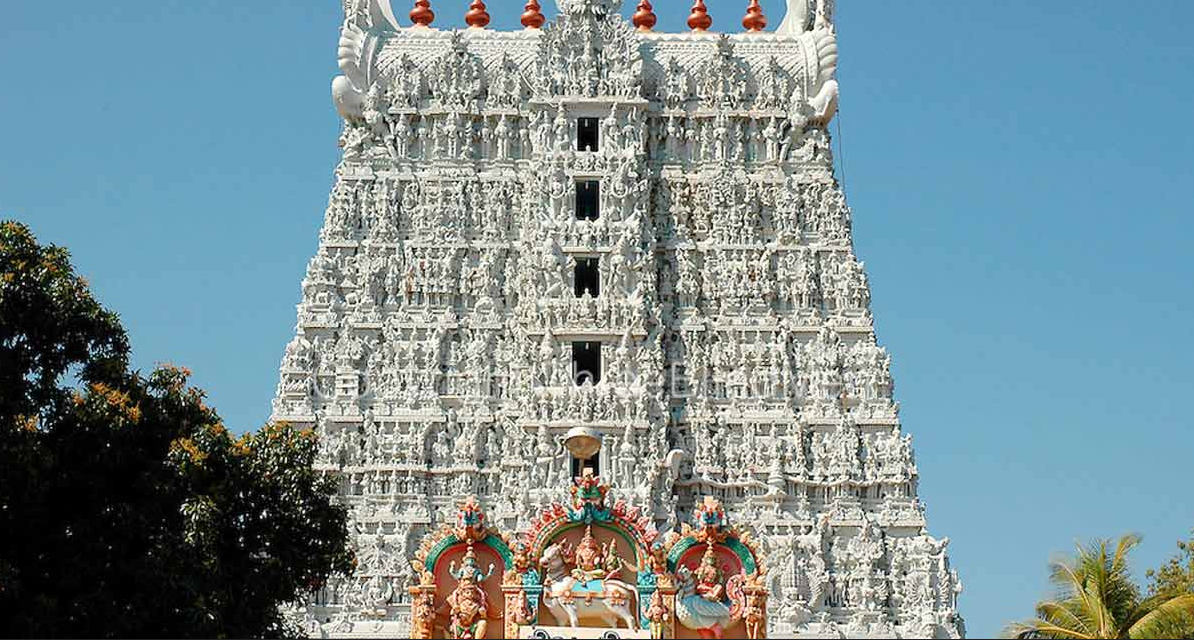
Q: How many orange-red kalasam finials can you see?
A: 6